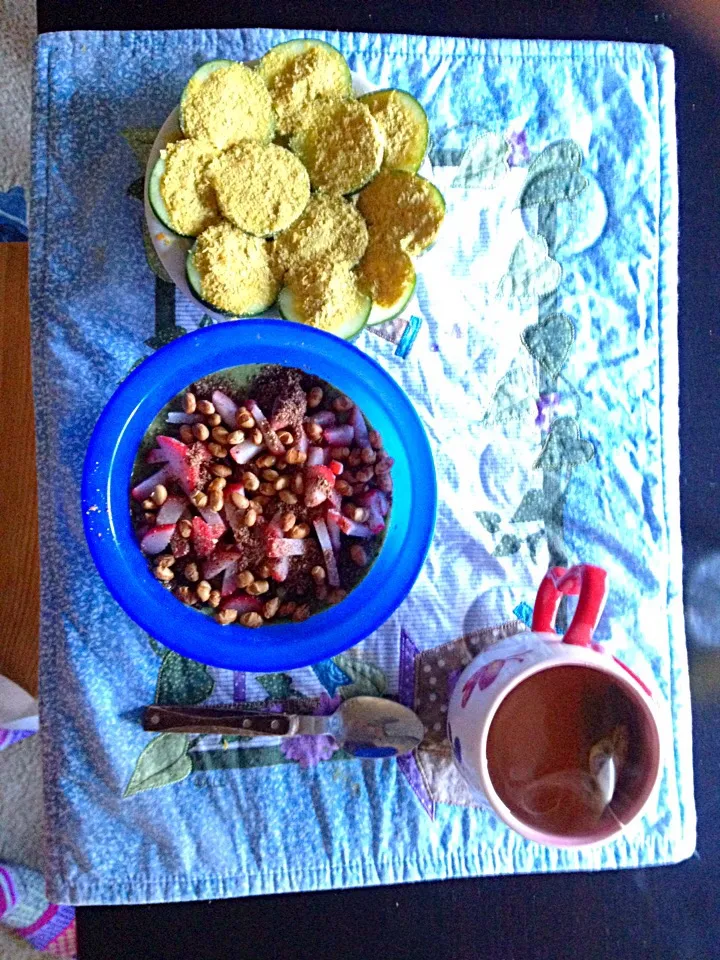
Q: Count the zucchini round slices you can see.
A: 11